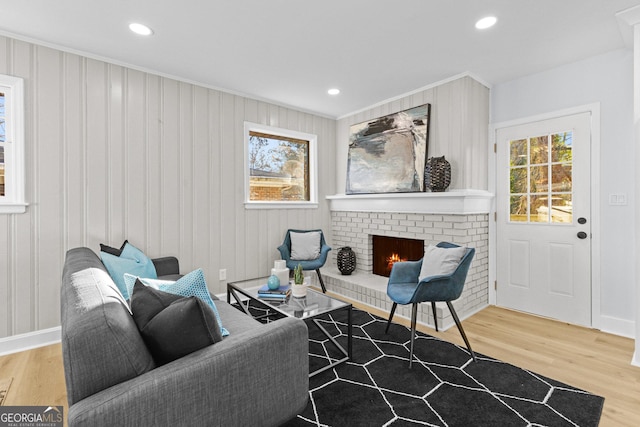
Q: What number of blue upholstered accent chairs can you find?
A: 2